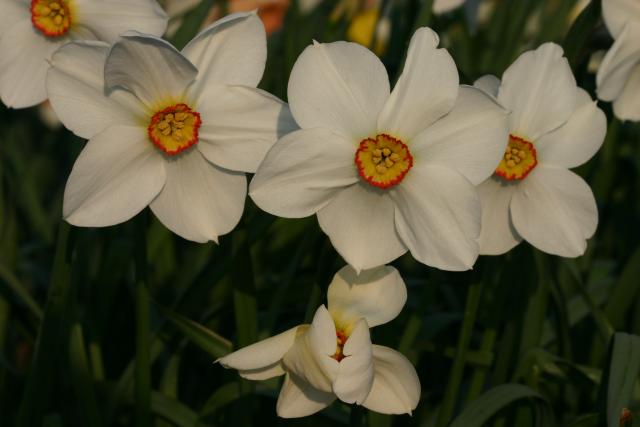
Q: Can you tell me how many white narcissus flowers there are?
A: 6